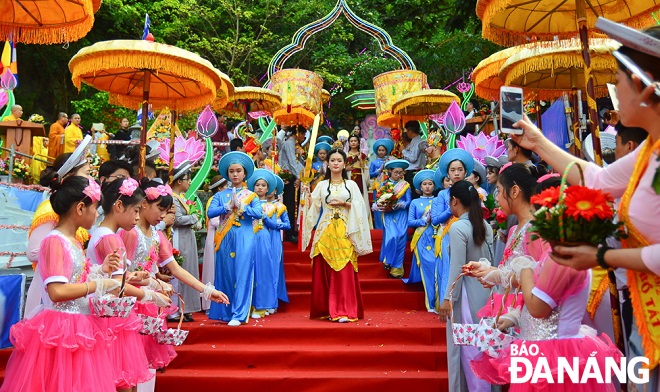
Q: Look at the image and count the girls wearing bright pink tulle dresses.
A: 5